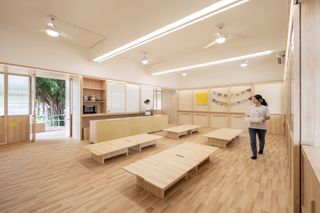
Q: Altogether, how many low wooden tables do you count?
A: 4